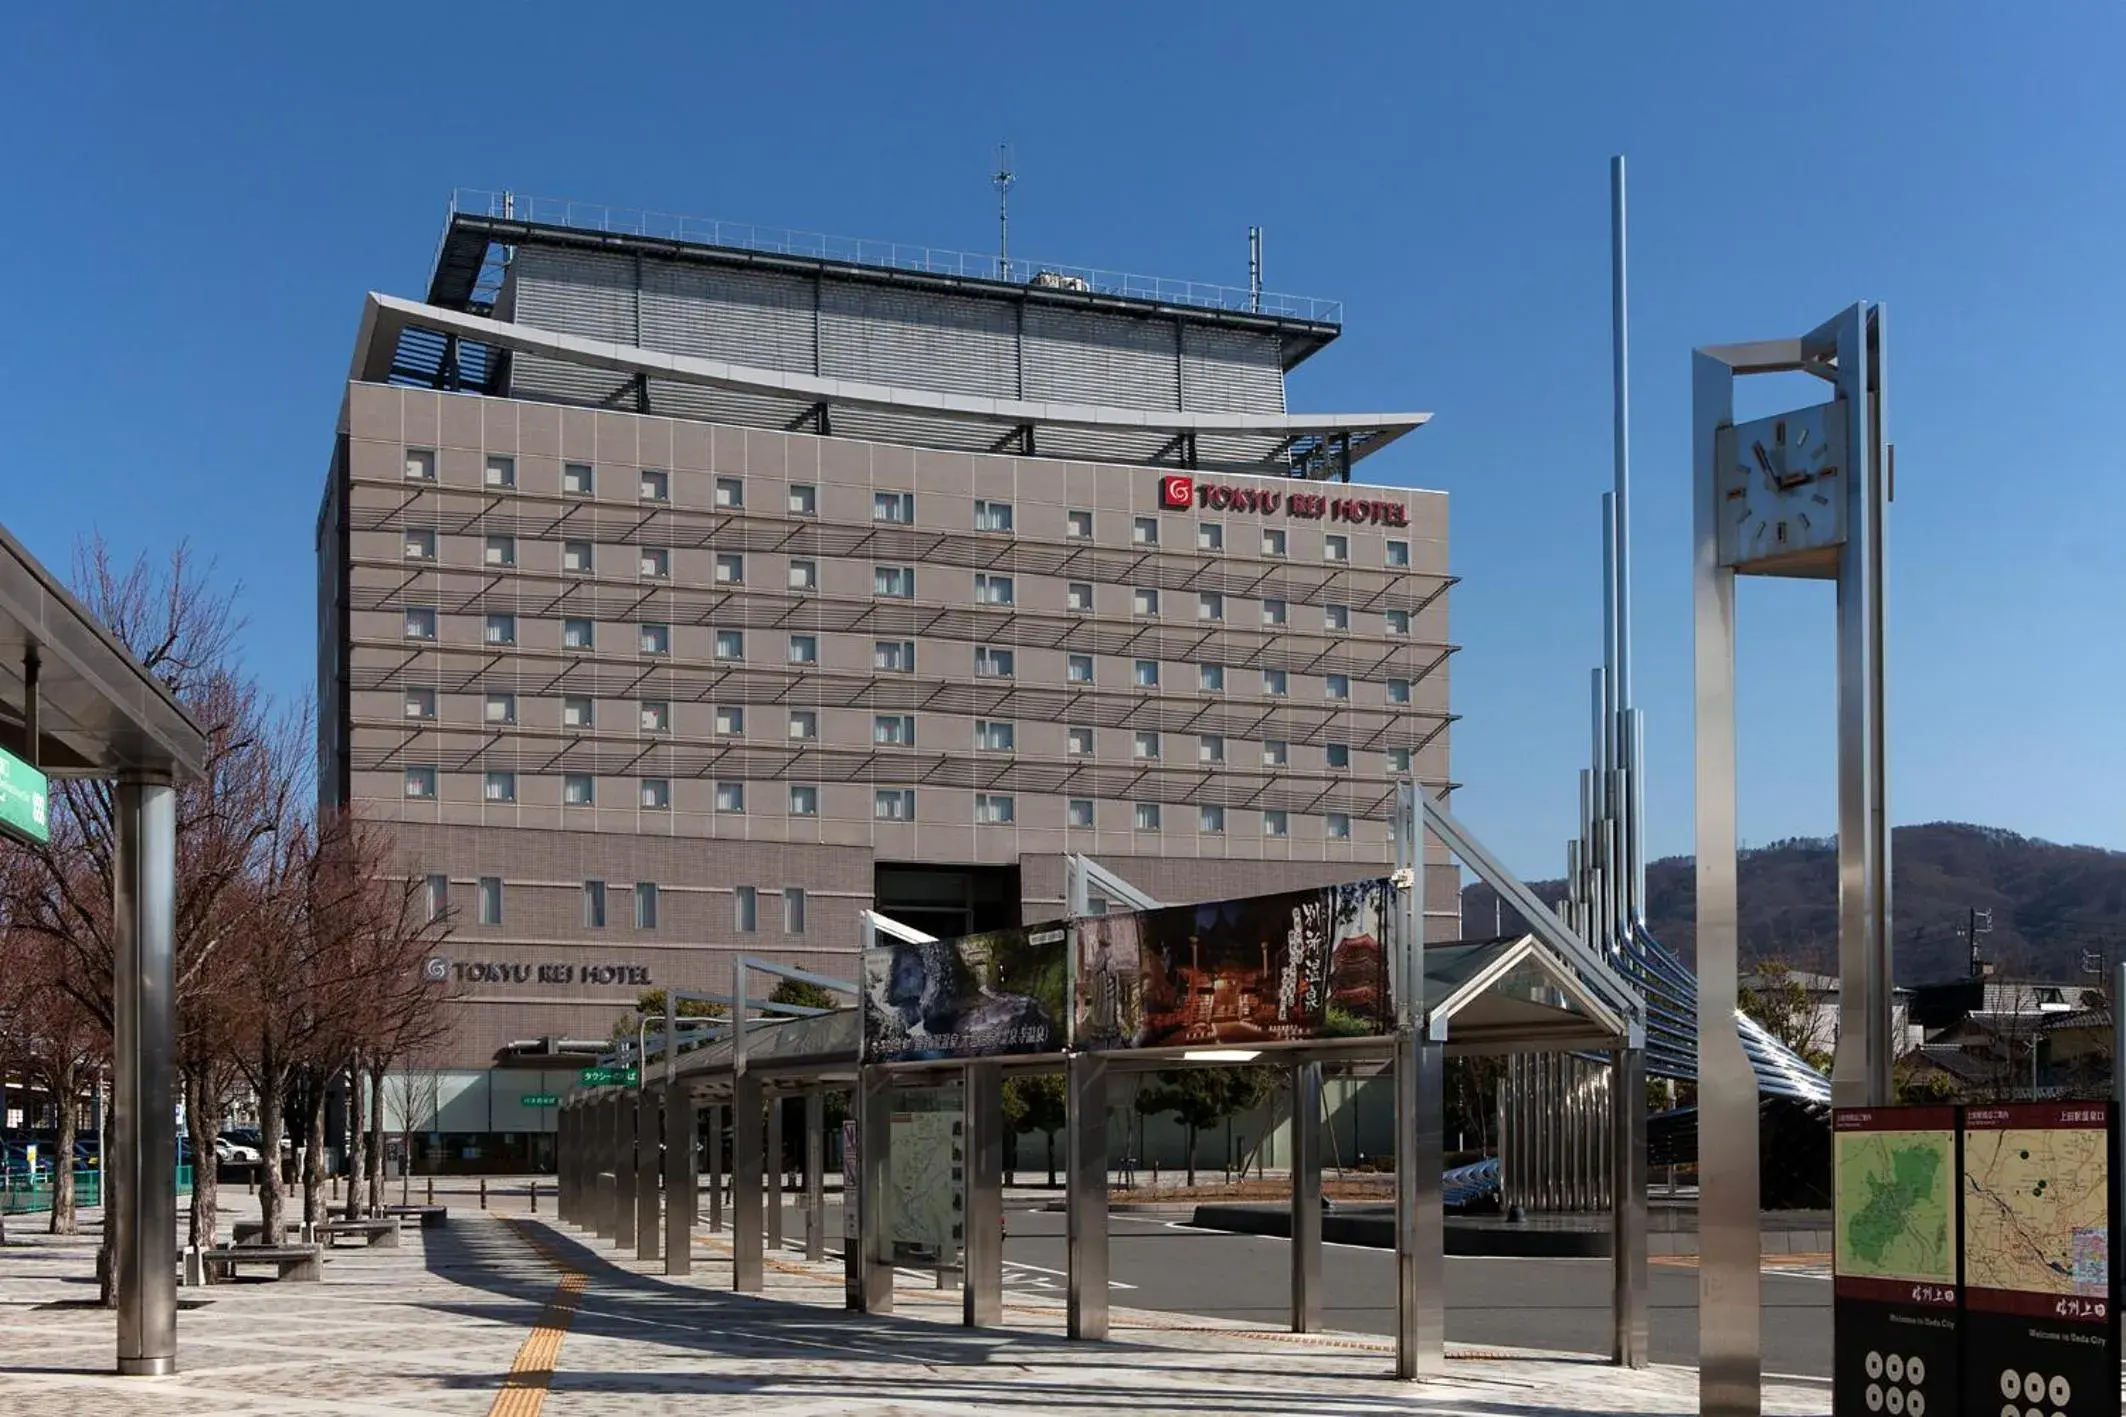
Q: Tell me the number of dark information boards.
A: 2